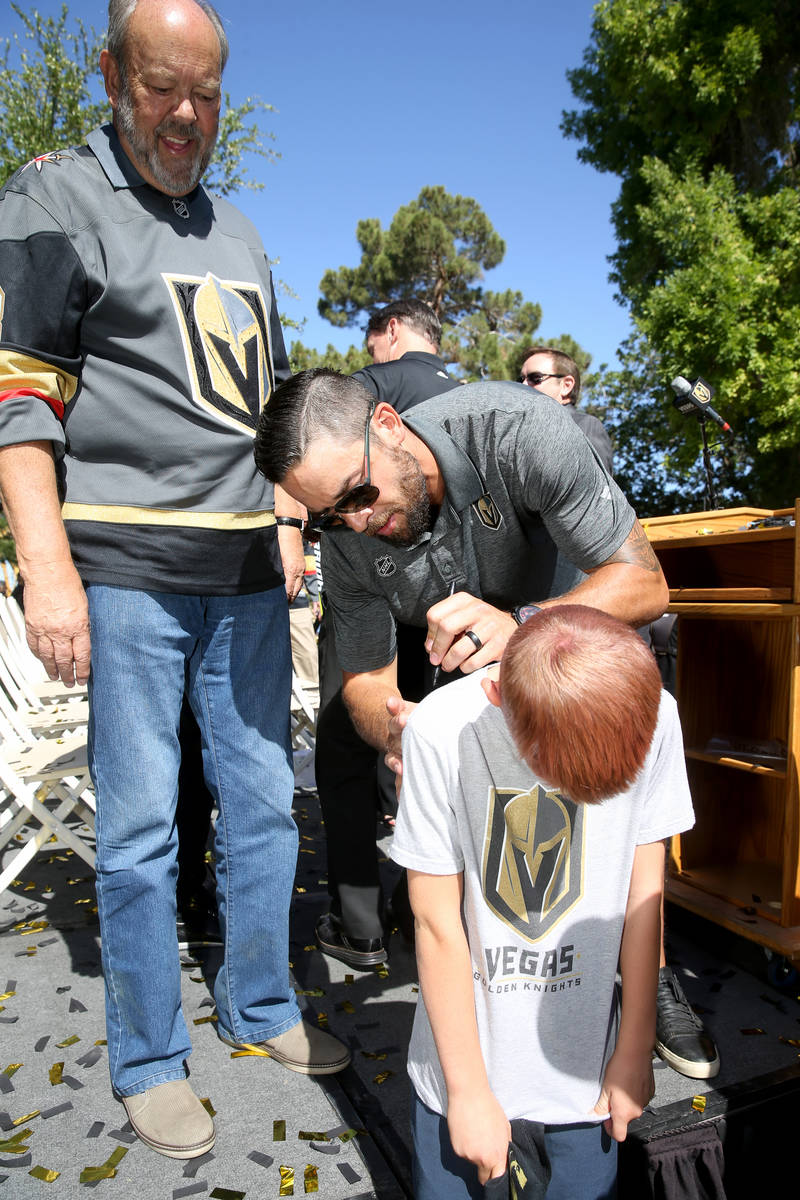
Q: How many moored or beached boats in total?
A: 0